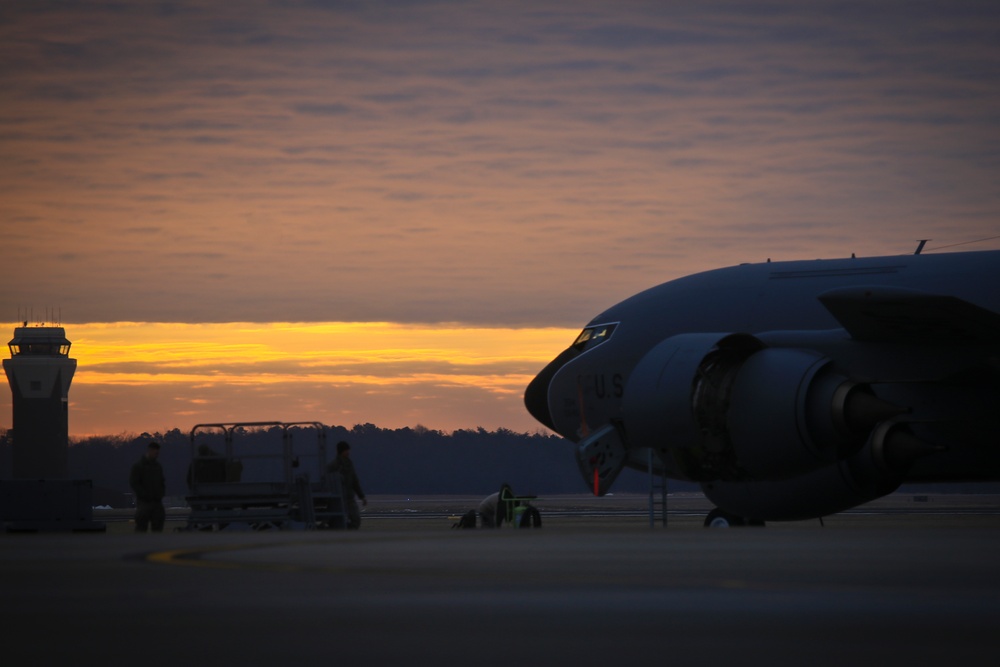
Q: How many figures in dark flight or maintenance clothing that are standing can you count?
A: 2